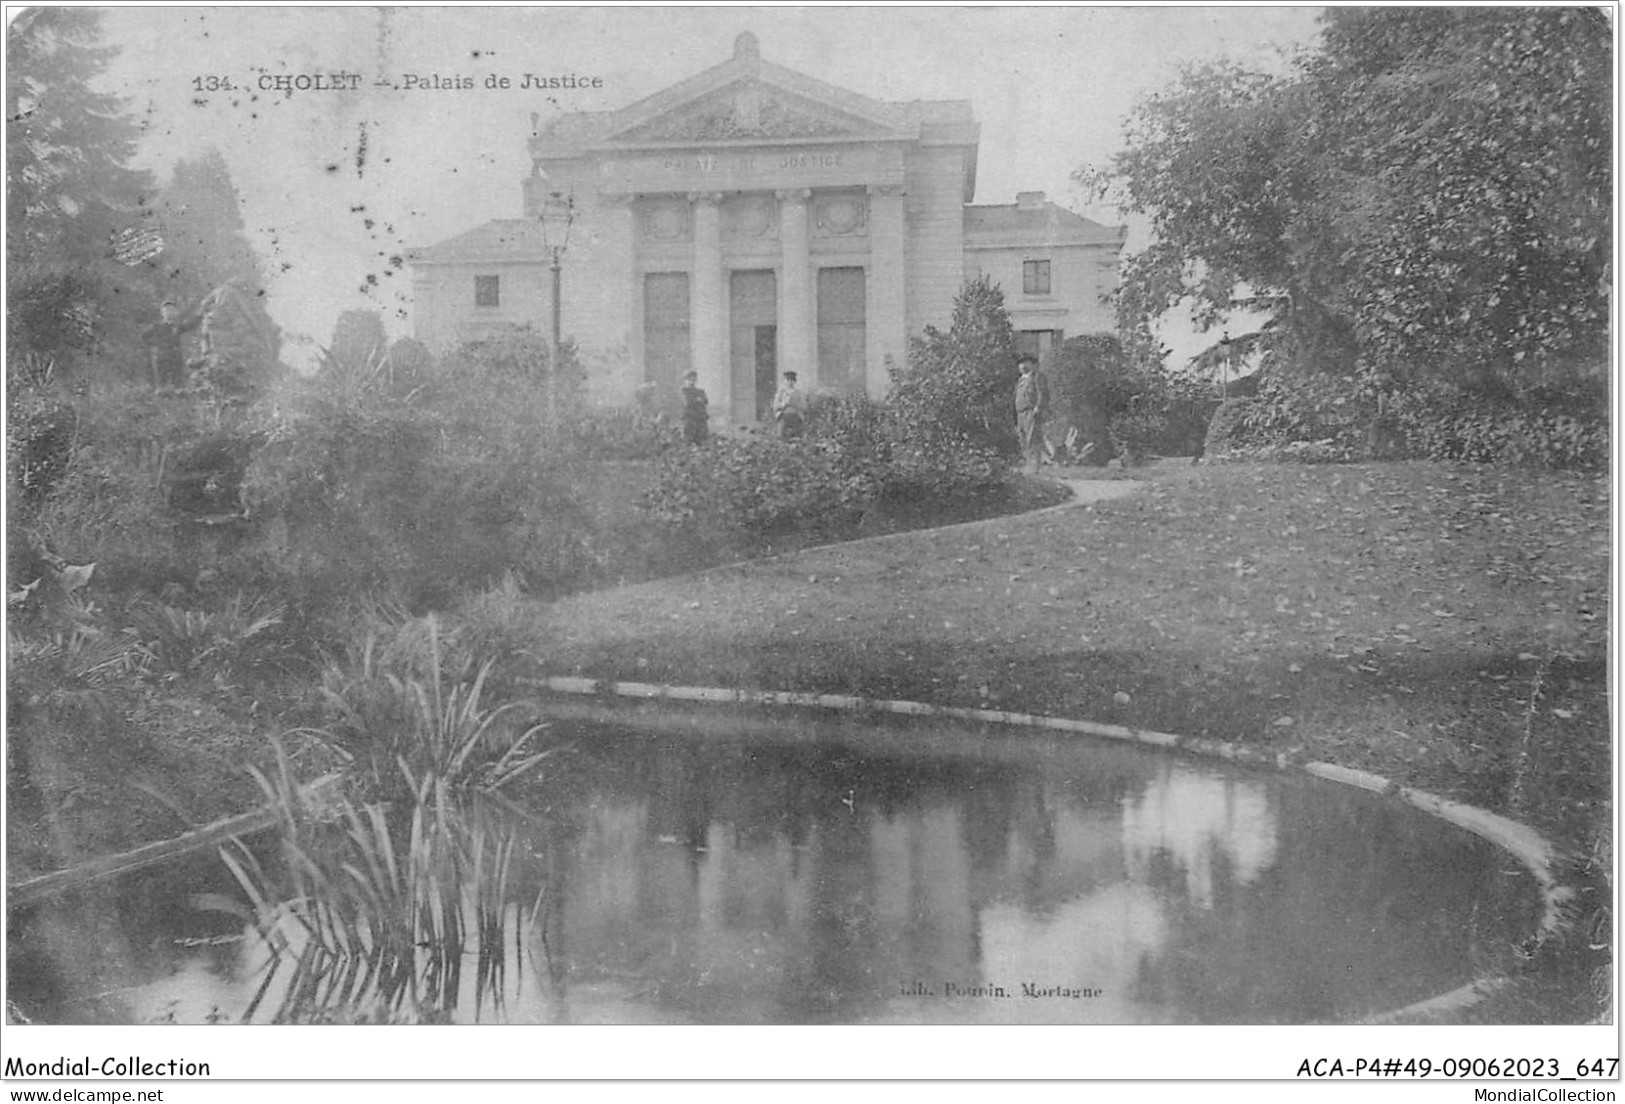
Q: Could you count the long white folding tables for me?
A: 0